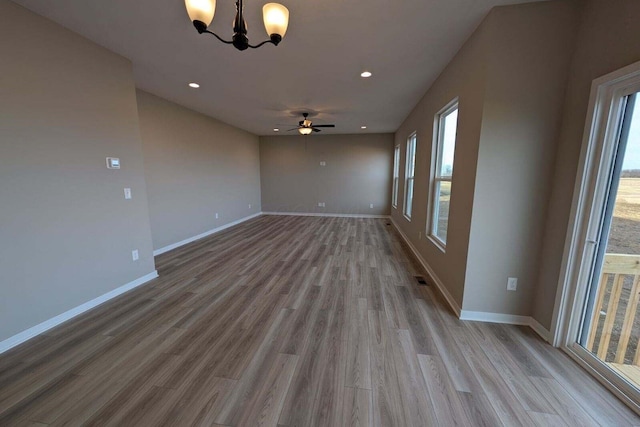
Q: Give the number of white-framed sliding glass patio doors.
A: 1